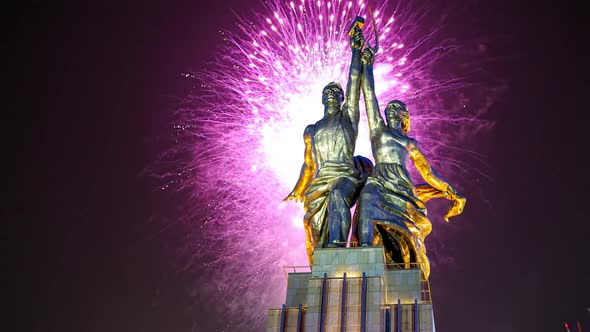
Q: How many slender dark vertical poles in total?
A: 7